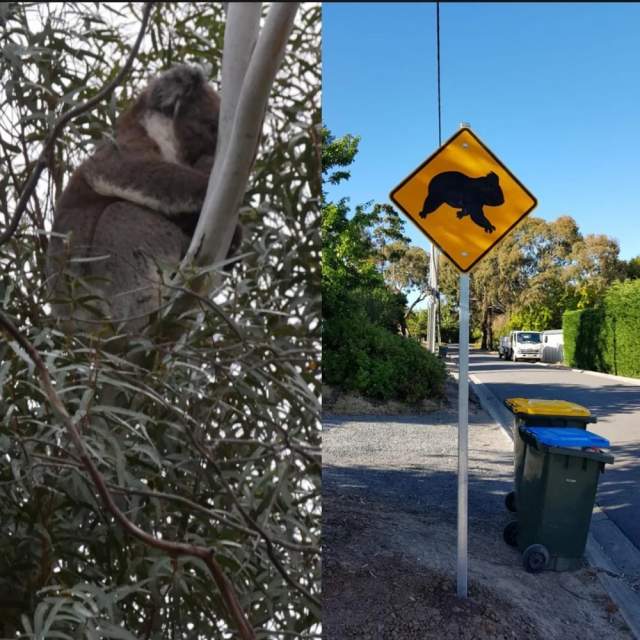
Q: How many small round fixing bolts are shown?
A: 2